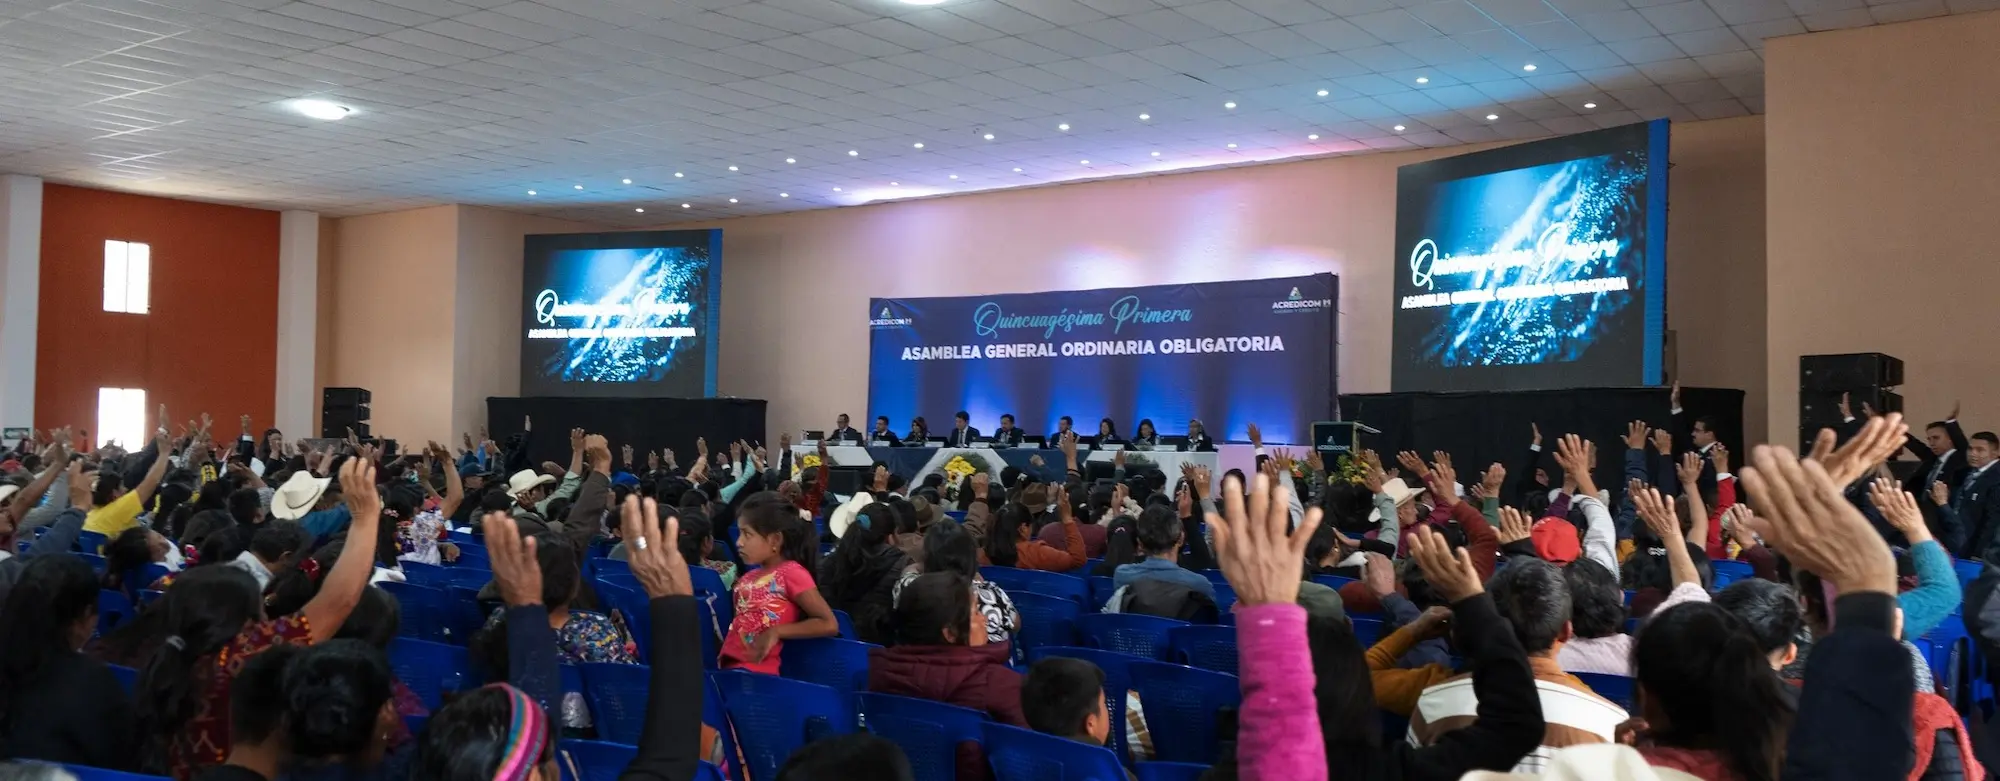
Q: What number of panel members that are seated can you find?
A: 9